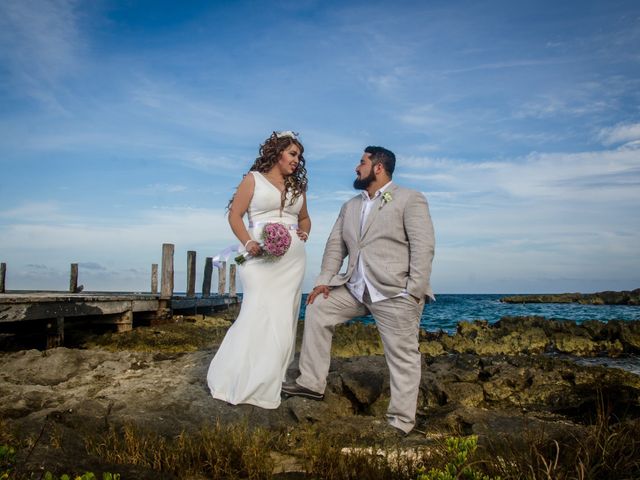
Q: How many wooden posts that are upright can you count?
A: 8